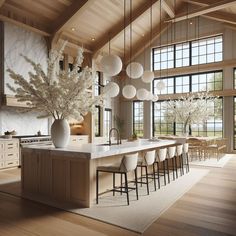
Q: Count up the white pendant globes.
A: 9